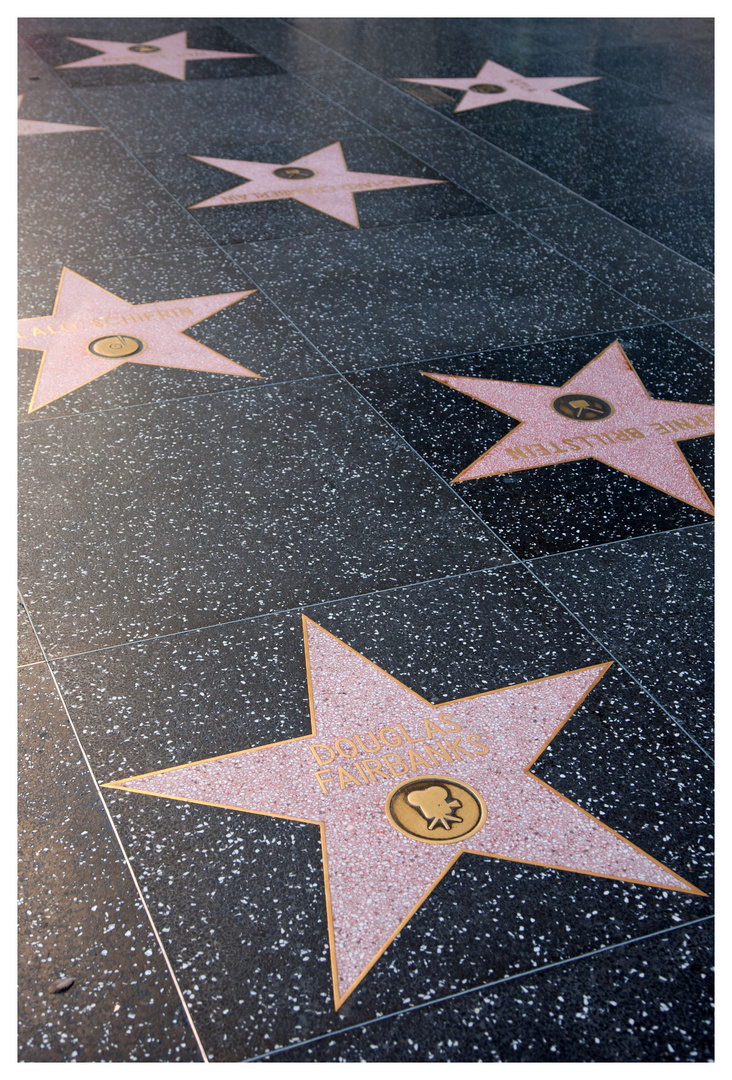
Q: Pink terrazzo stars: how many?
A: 7